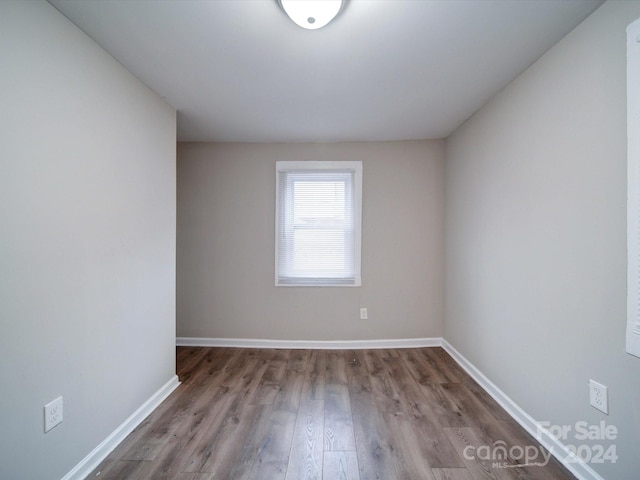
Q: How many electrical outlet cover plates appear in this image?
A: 3